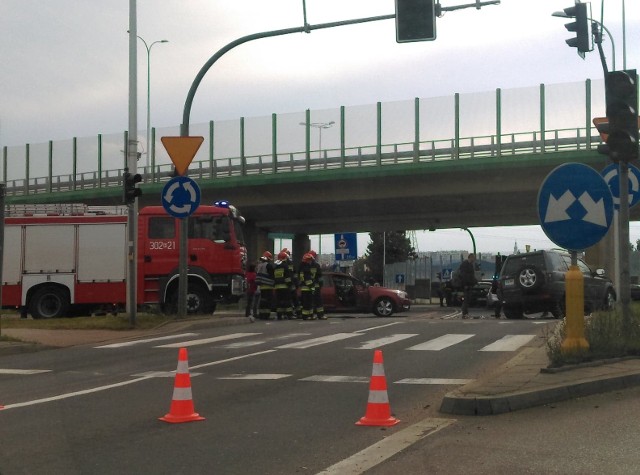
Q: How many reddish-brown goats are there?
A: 0